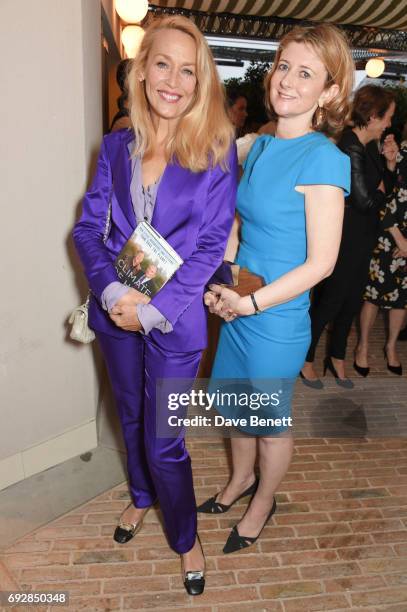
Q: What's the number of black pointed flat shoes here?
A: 2